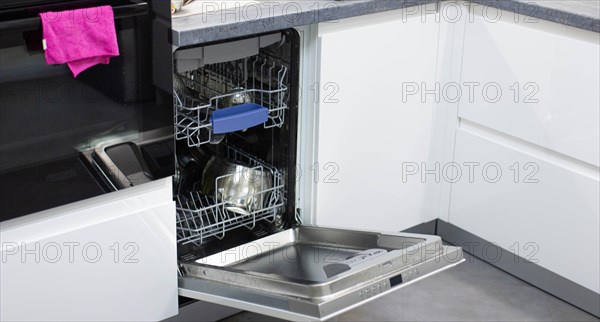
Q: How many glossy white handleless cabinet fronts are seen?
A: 4